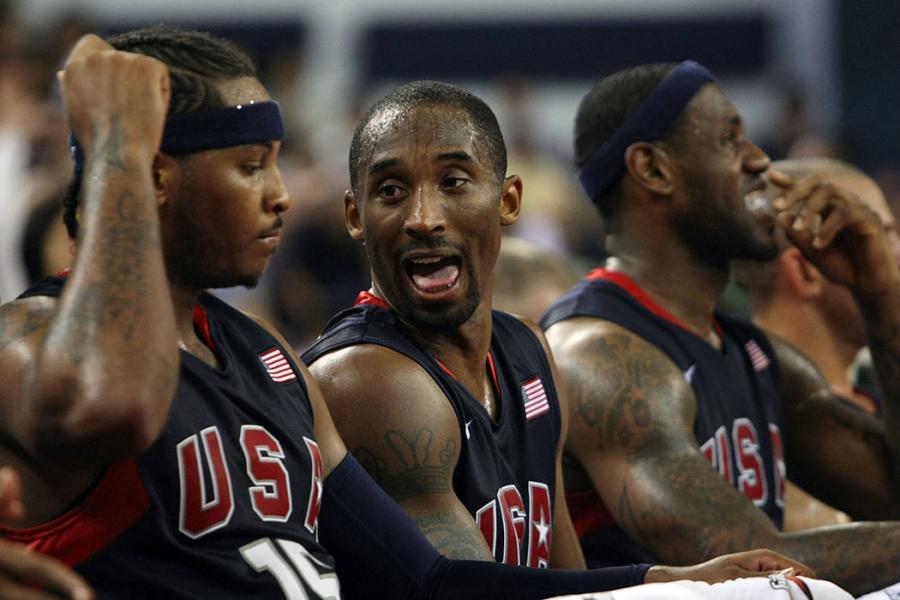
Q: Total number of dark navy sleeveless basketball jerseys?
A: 3